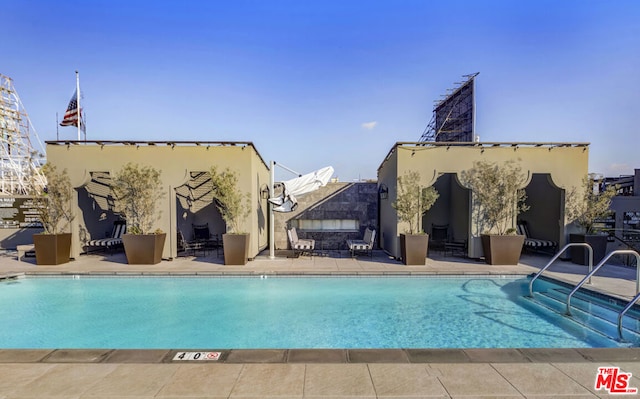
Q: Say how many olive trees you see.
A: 6